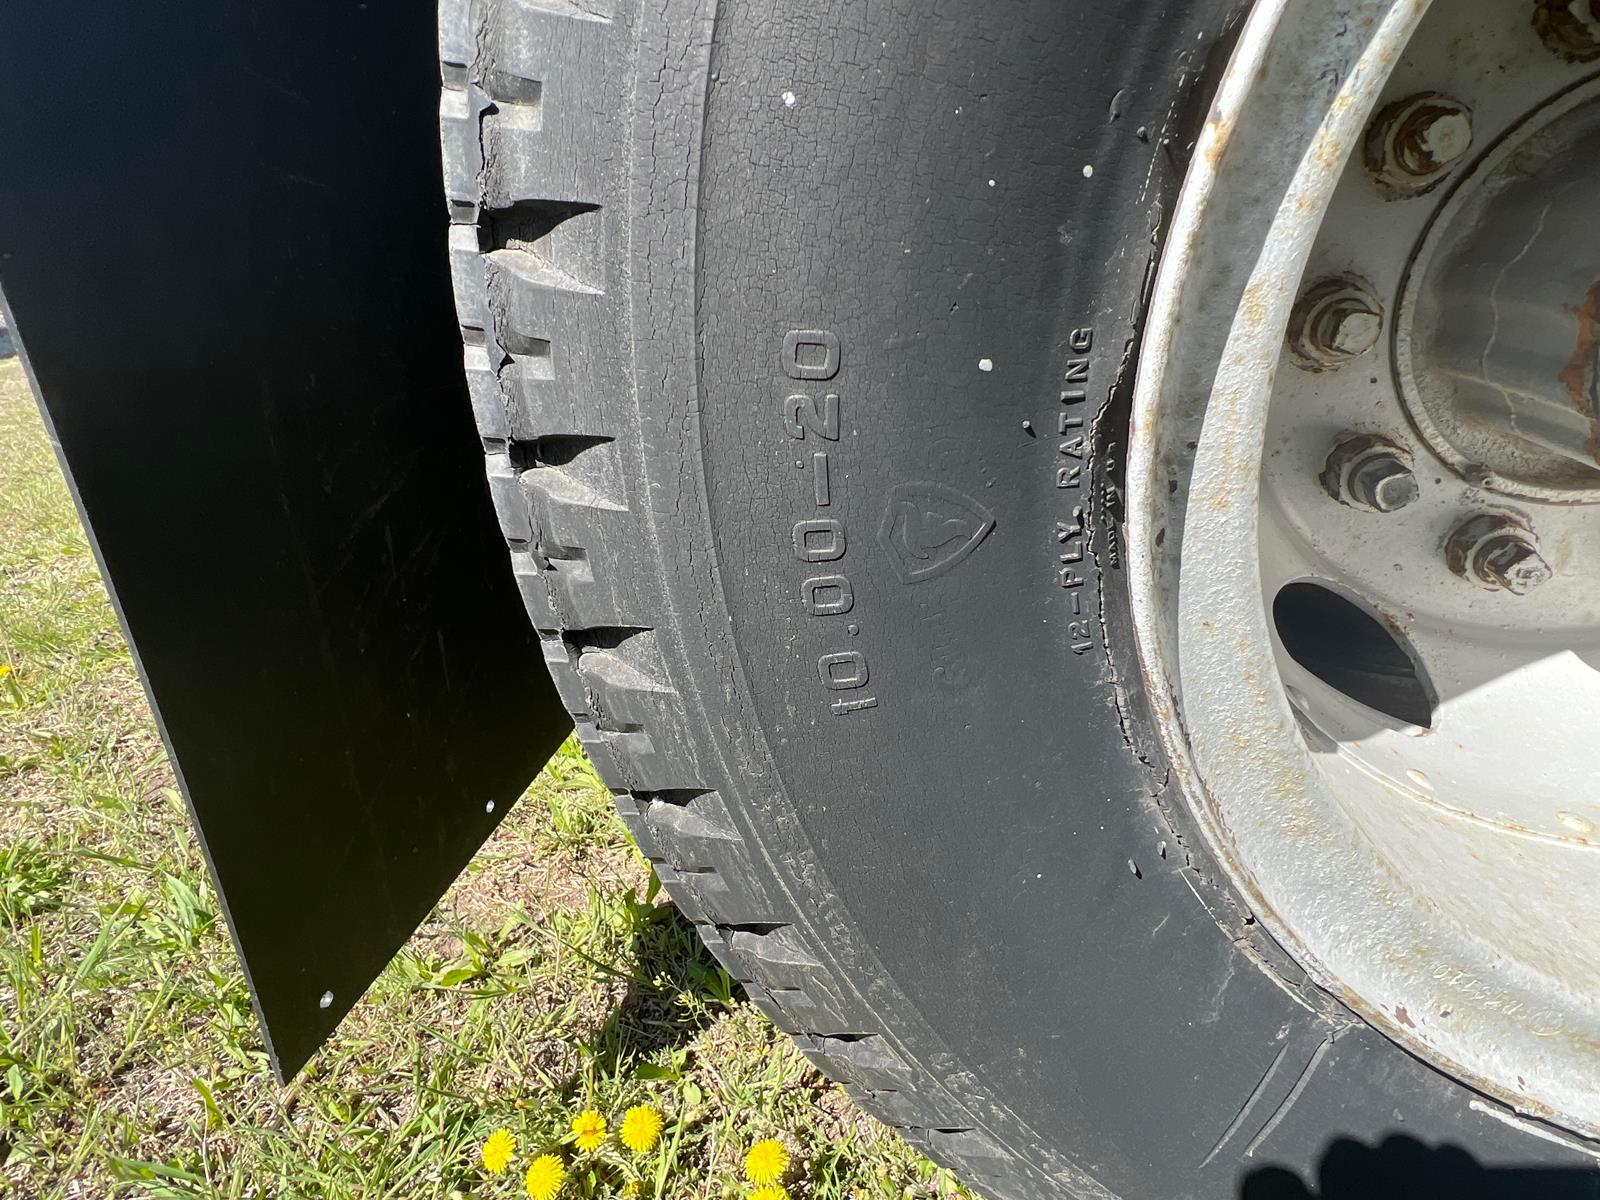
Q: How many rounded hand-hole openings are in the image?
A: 1